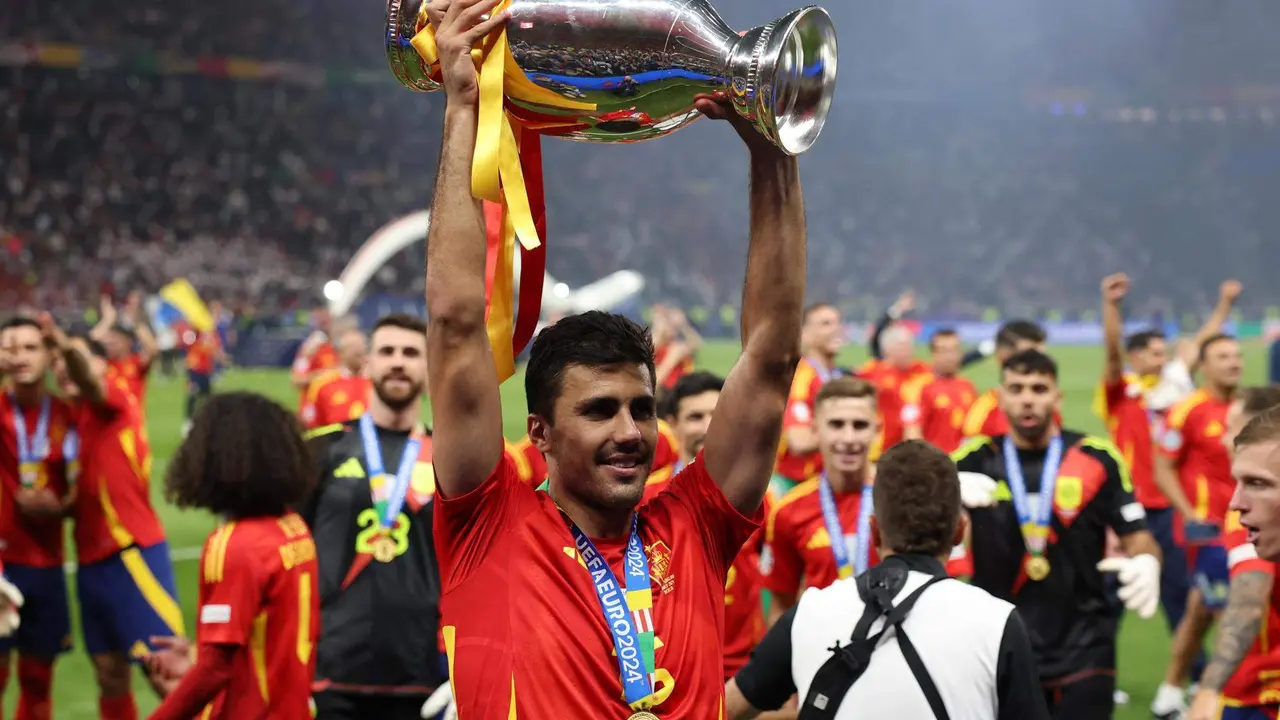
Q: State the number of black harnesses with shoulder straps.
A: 1